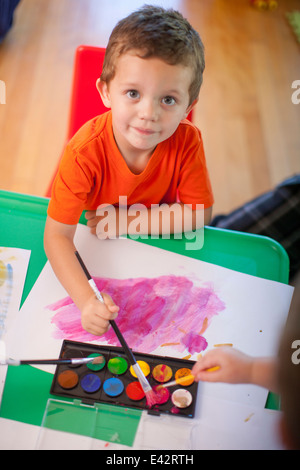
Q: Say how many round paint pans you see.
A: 12